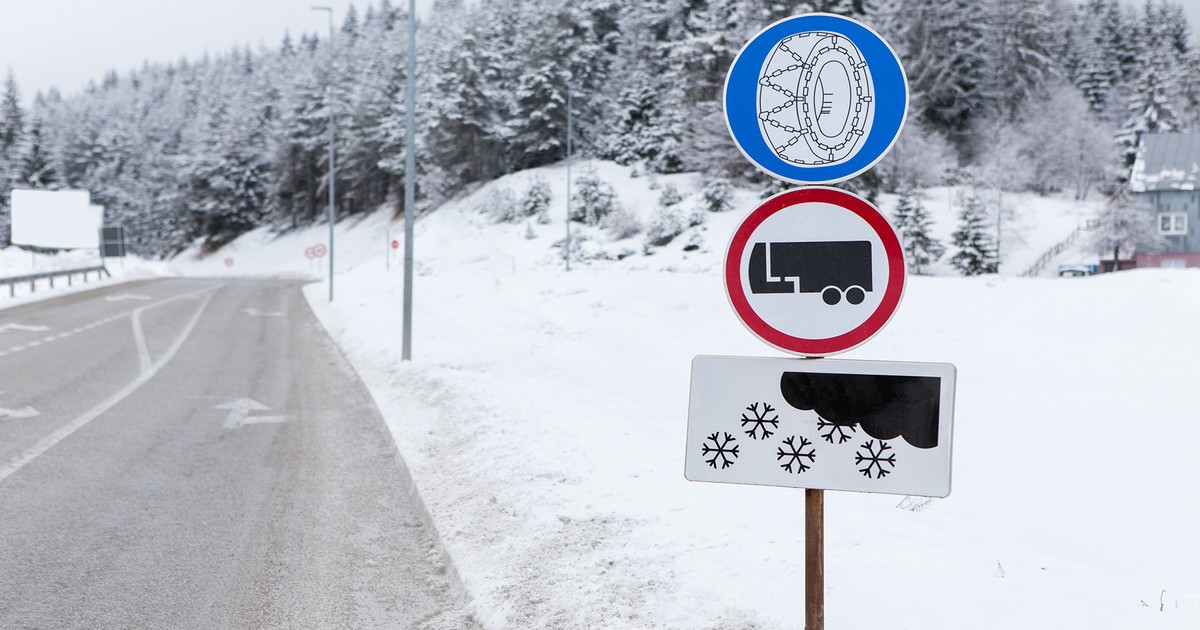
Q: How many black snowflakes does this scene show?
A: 5